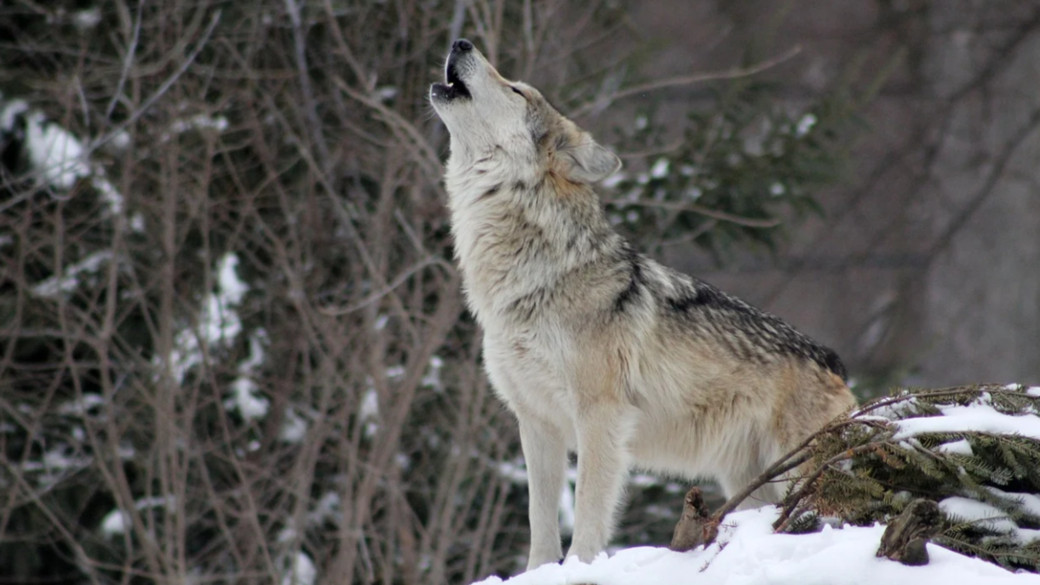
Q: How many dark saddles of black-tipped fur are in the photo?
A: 1